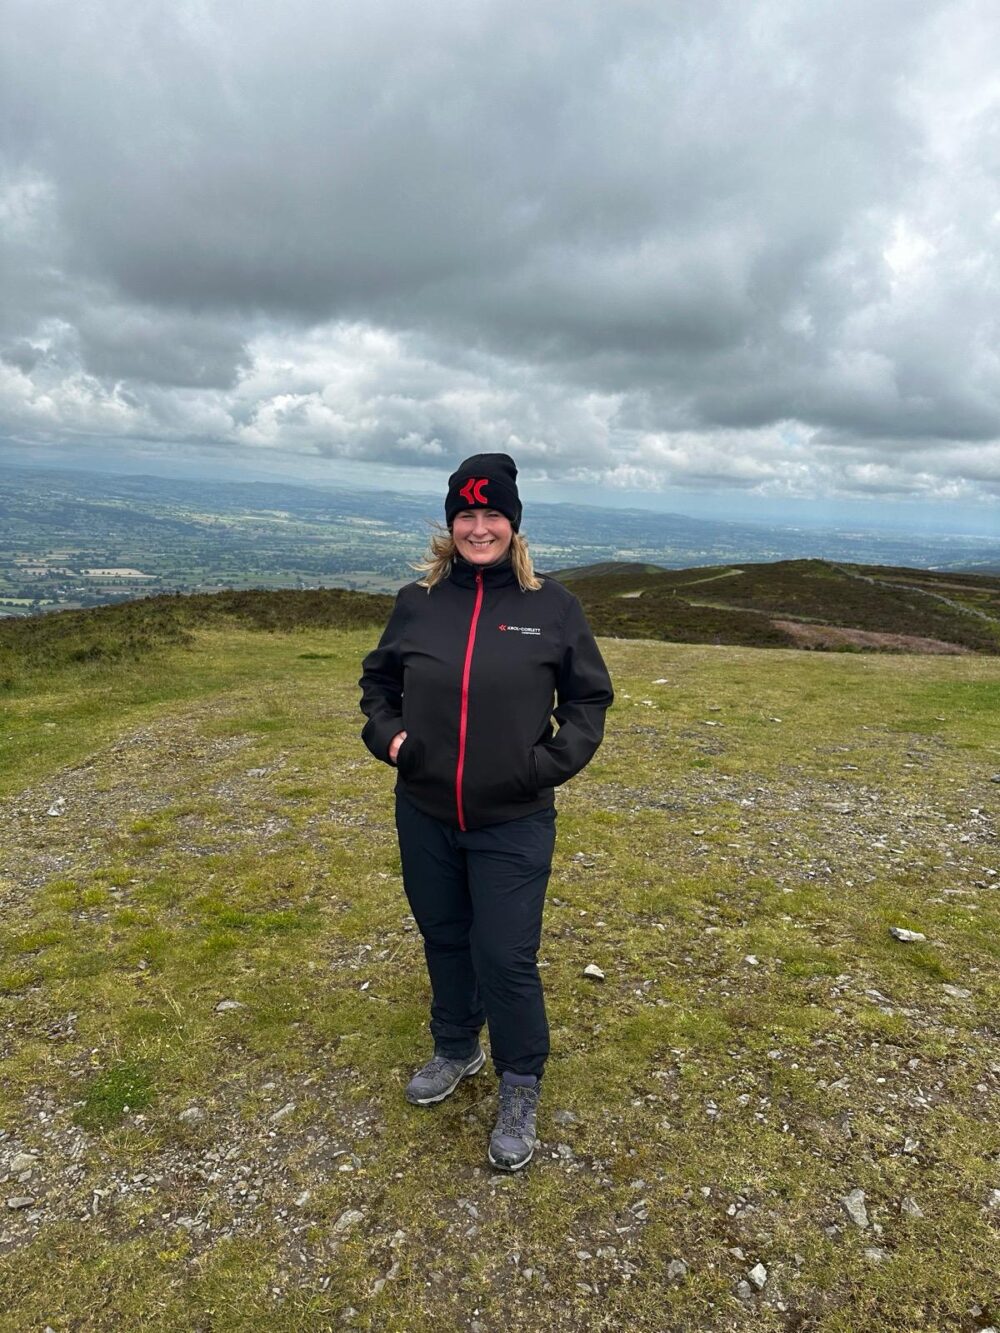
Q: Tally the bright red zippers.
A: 1